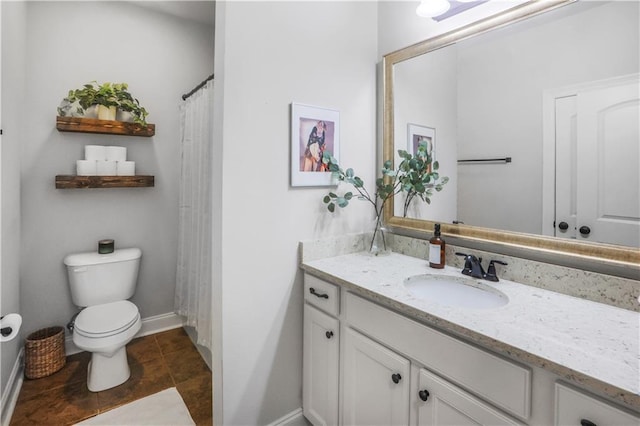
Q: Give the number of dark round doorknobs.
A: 2